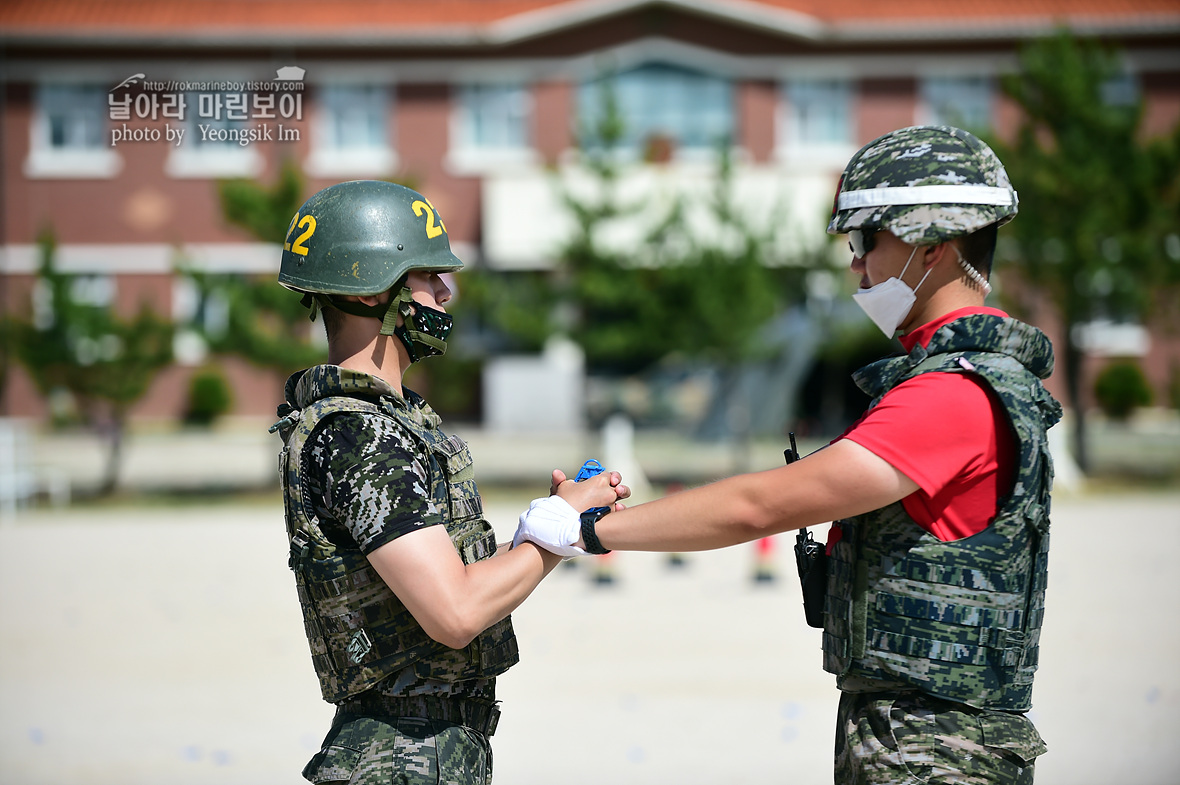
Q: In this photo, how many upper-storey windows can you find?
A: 8